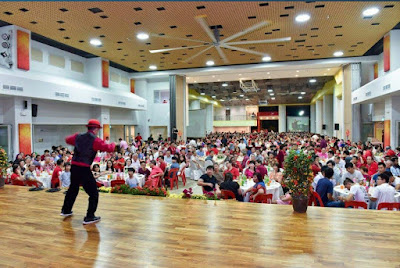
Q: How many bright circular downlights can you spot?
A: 8